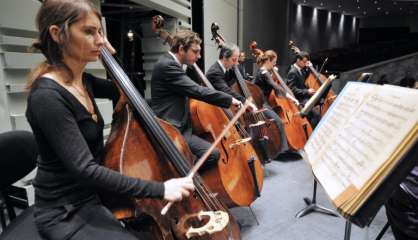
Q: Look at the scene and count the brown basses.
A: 5